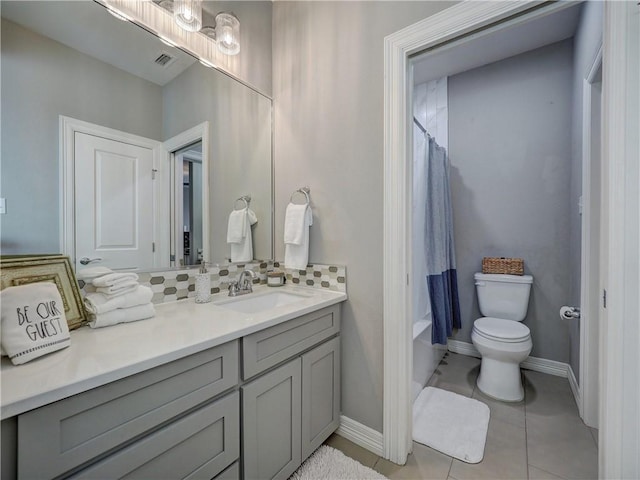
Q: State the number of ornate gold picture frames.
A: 1